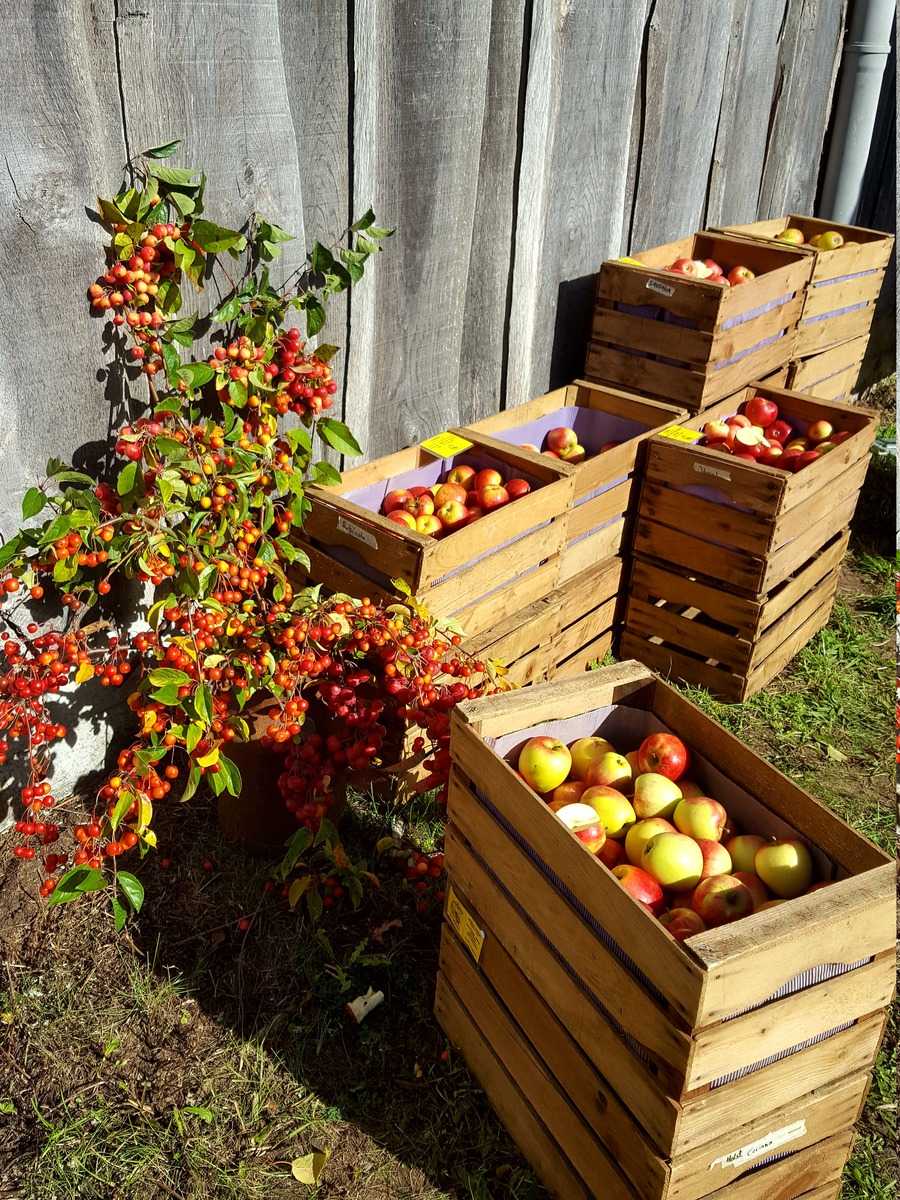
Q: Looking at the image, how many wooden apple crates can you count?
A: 12